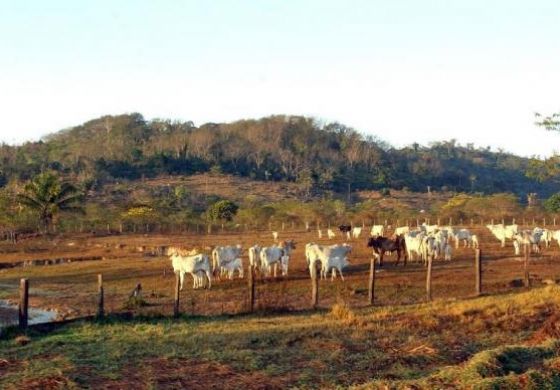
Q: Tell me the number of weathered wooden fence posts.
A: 9